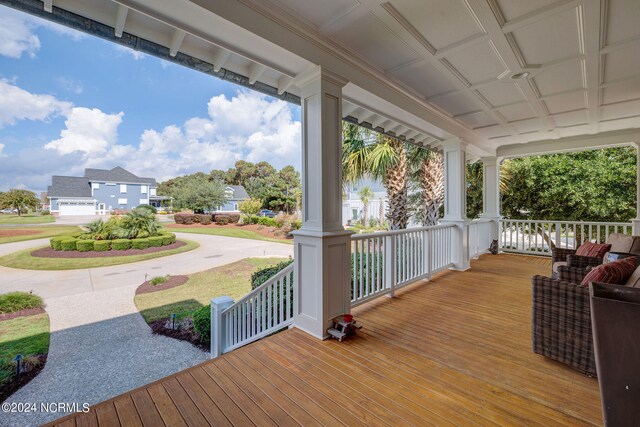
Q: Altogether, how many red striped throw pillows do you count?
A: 2